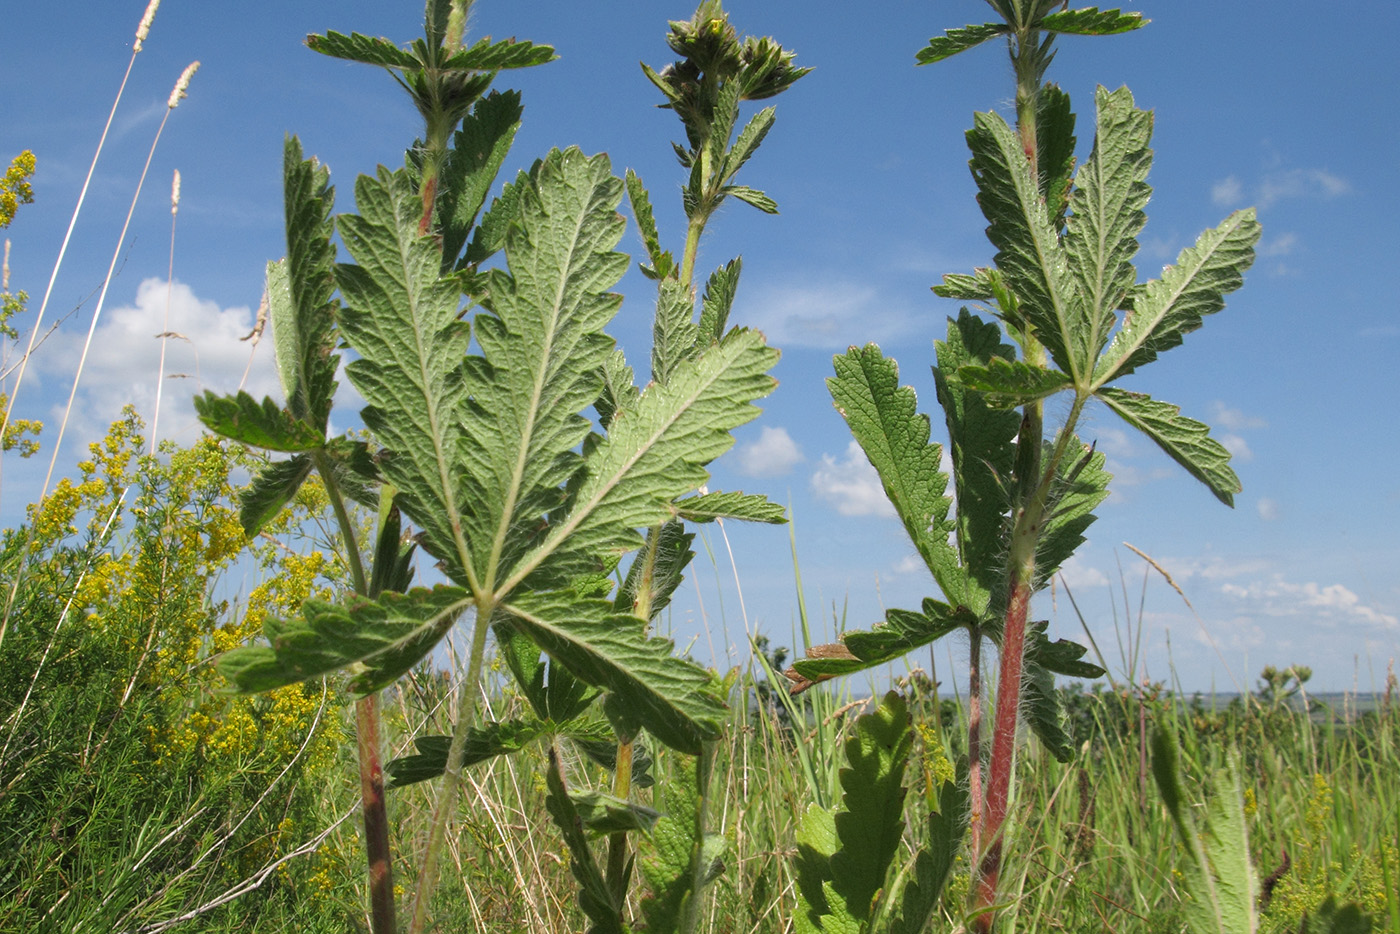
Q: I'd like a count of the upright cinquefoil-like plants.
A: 3